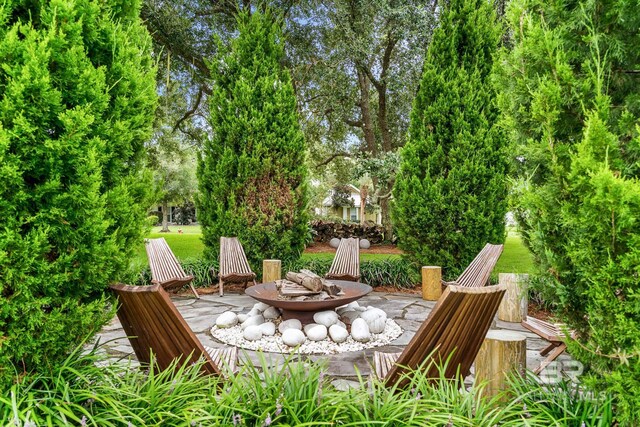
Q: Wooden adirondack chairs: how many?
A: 7